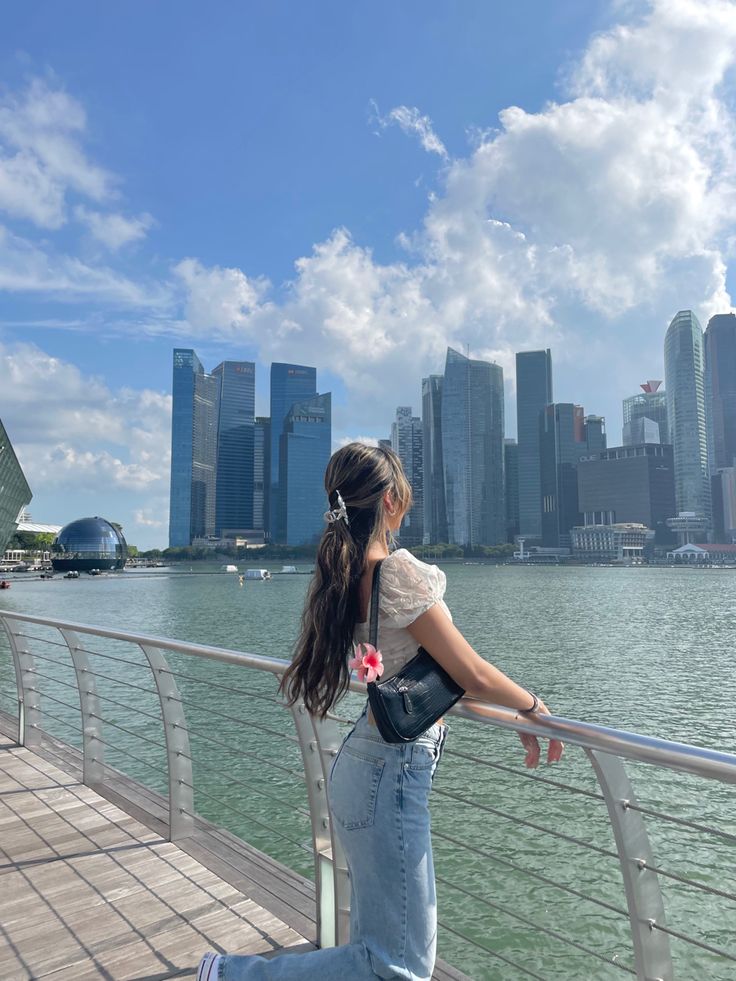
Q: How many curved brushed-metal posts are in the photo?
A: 5